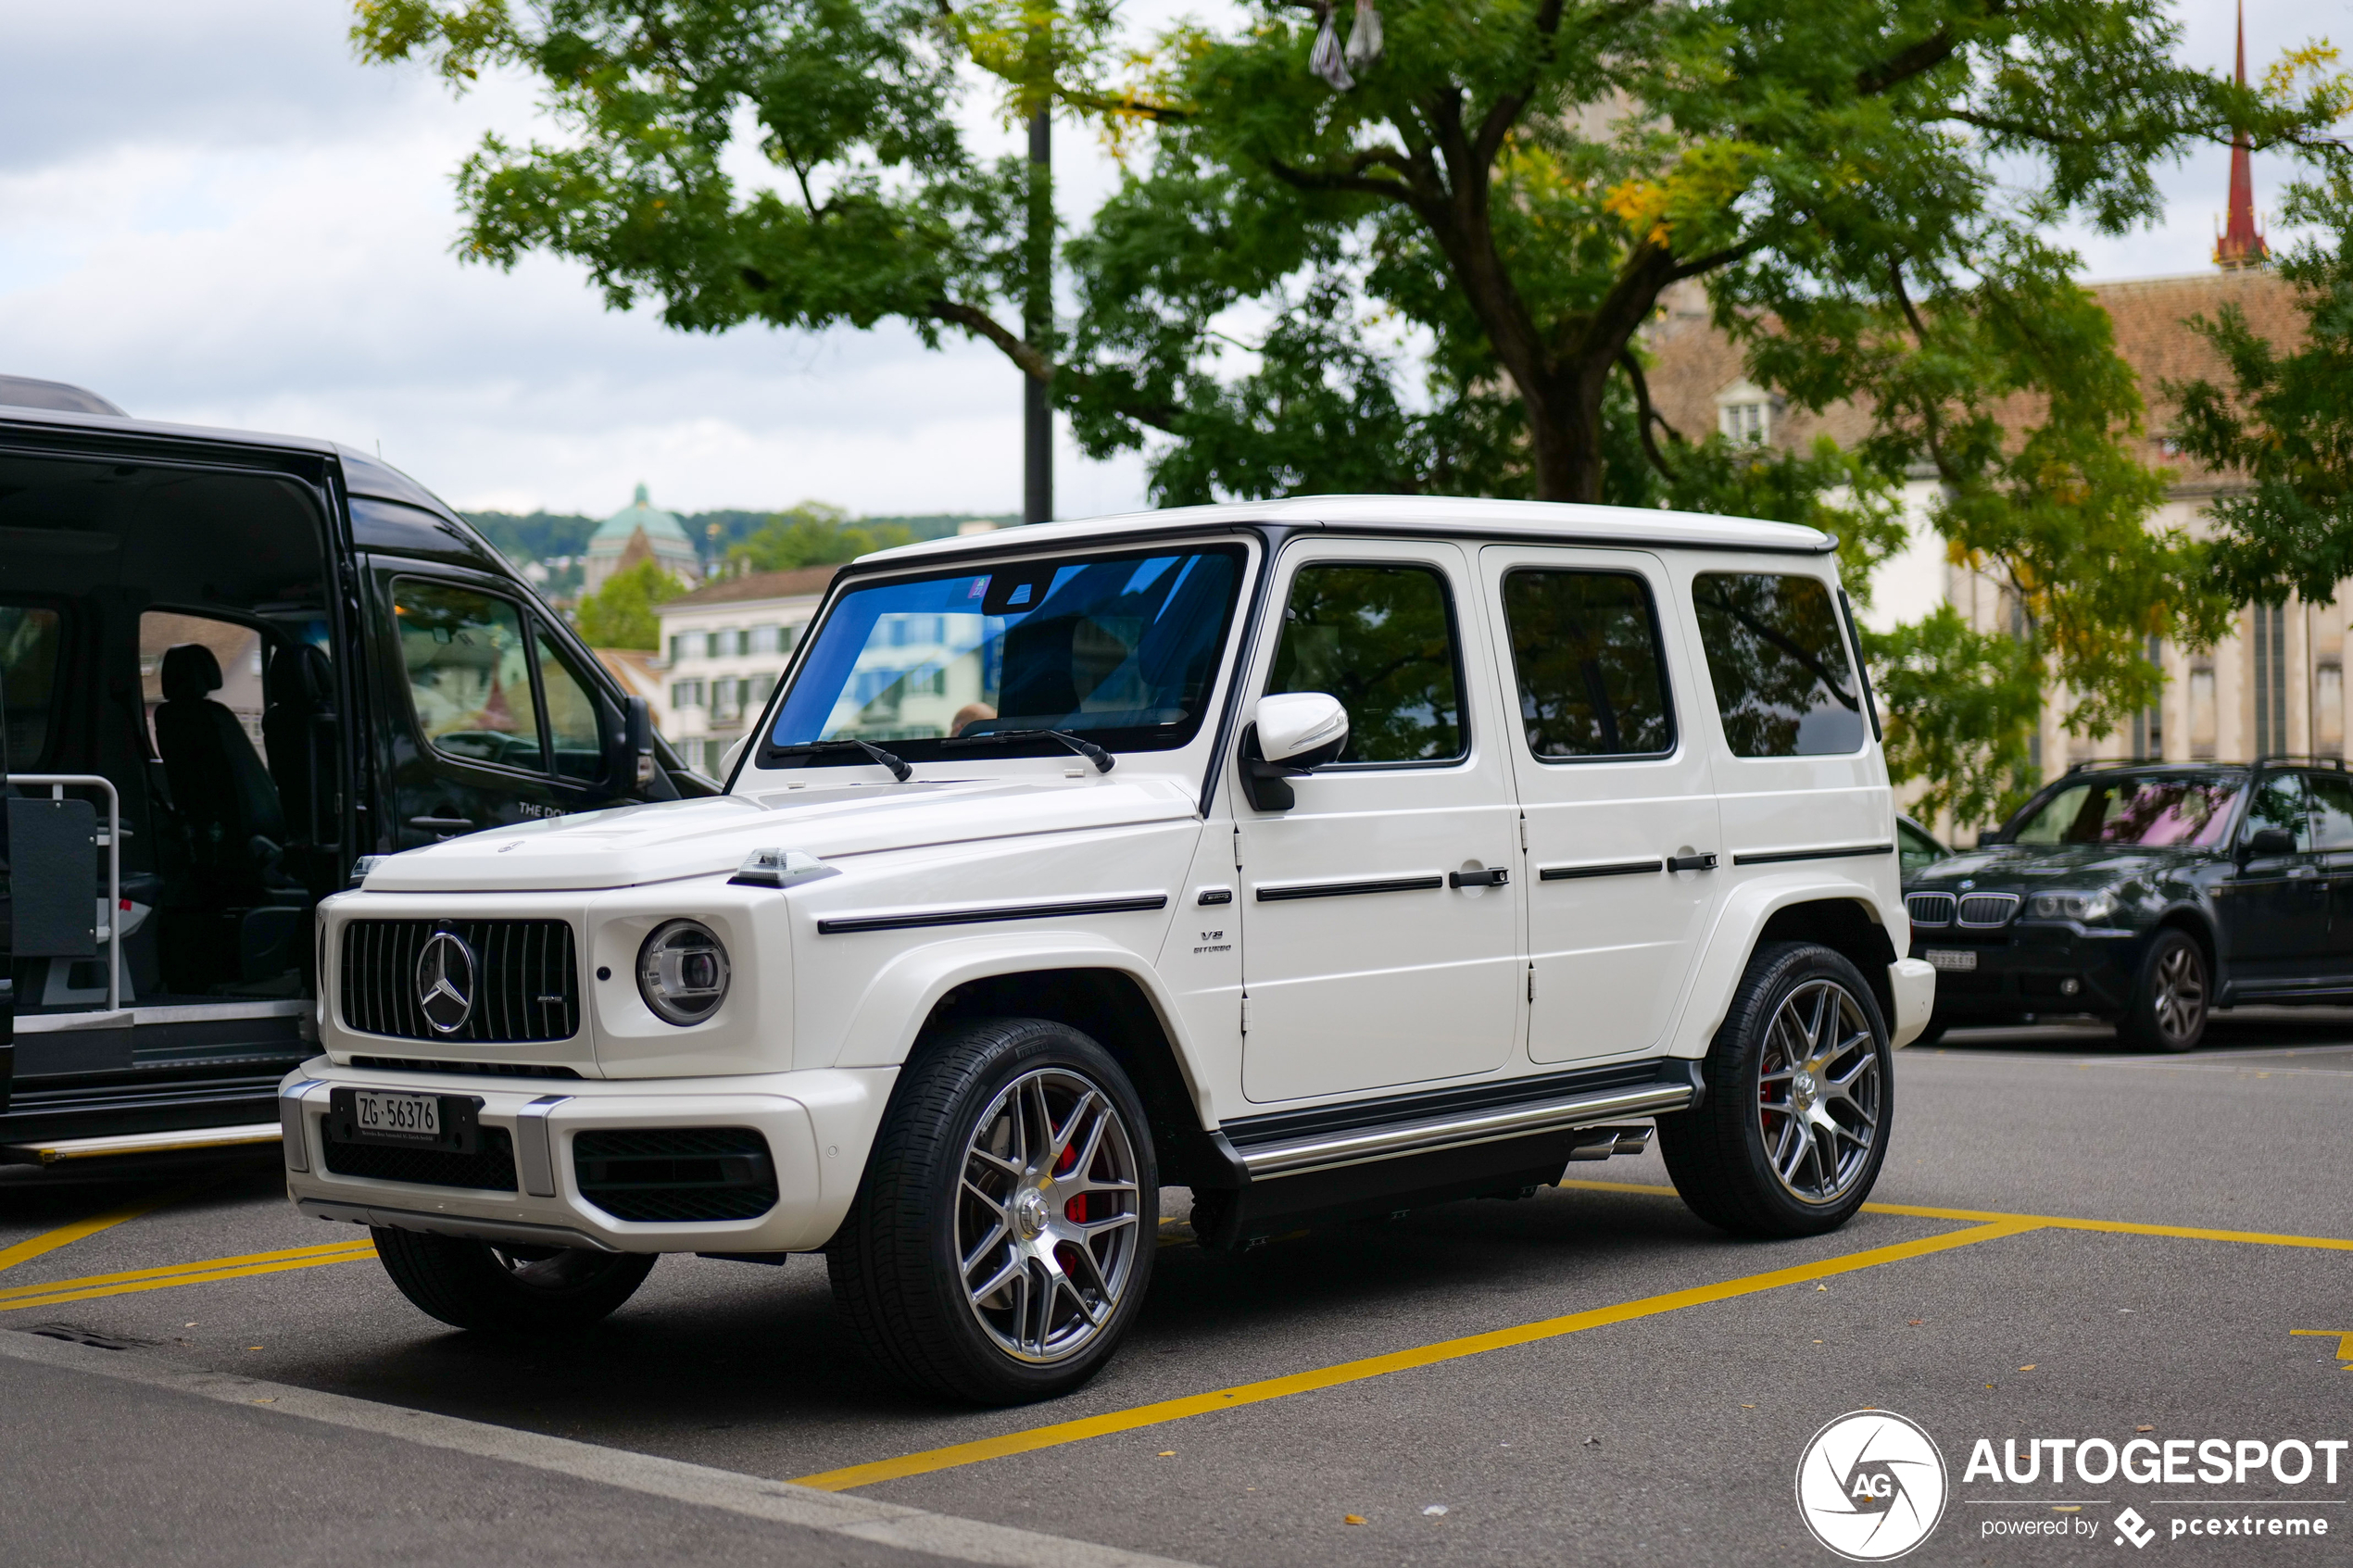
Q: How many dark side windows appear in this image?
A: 3